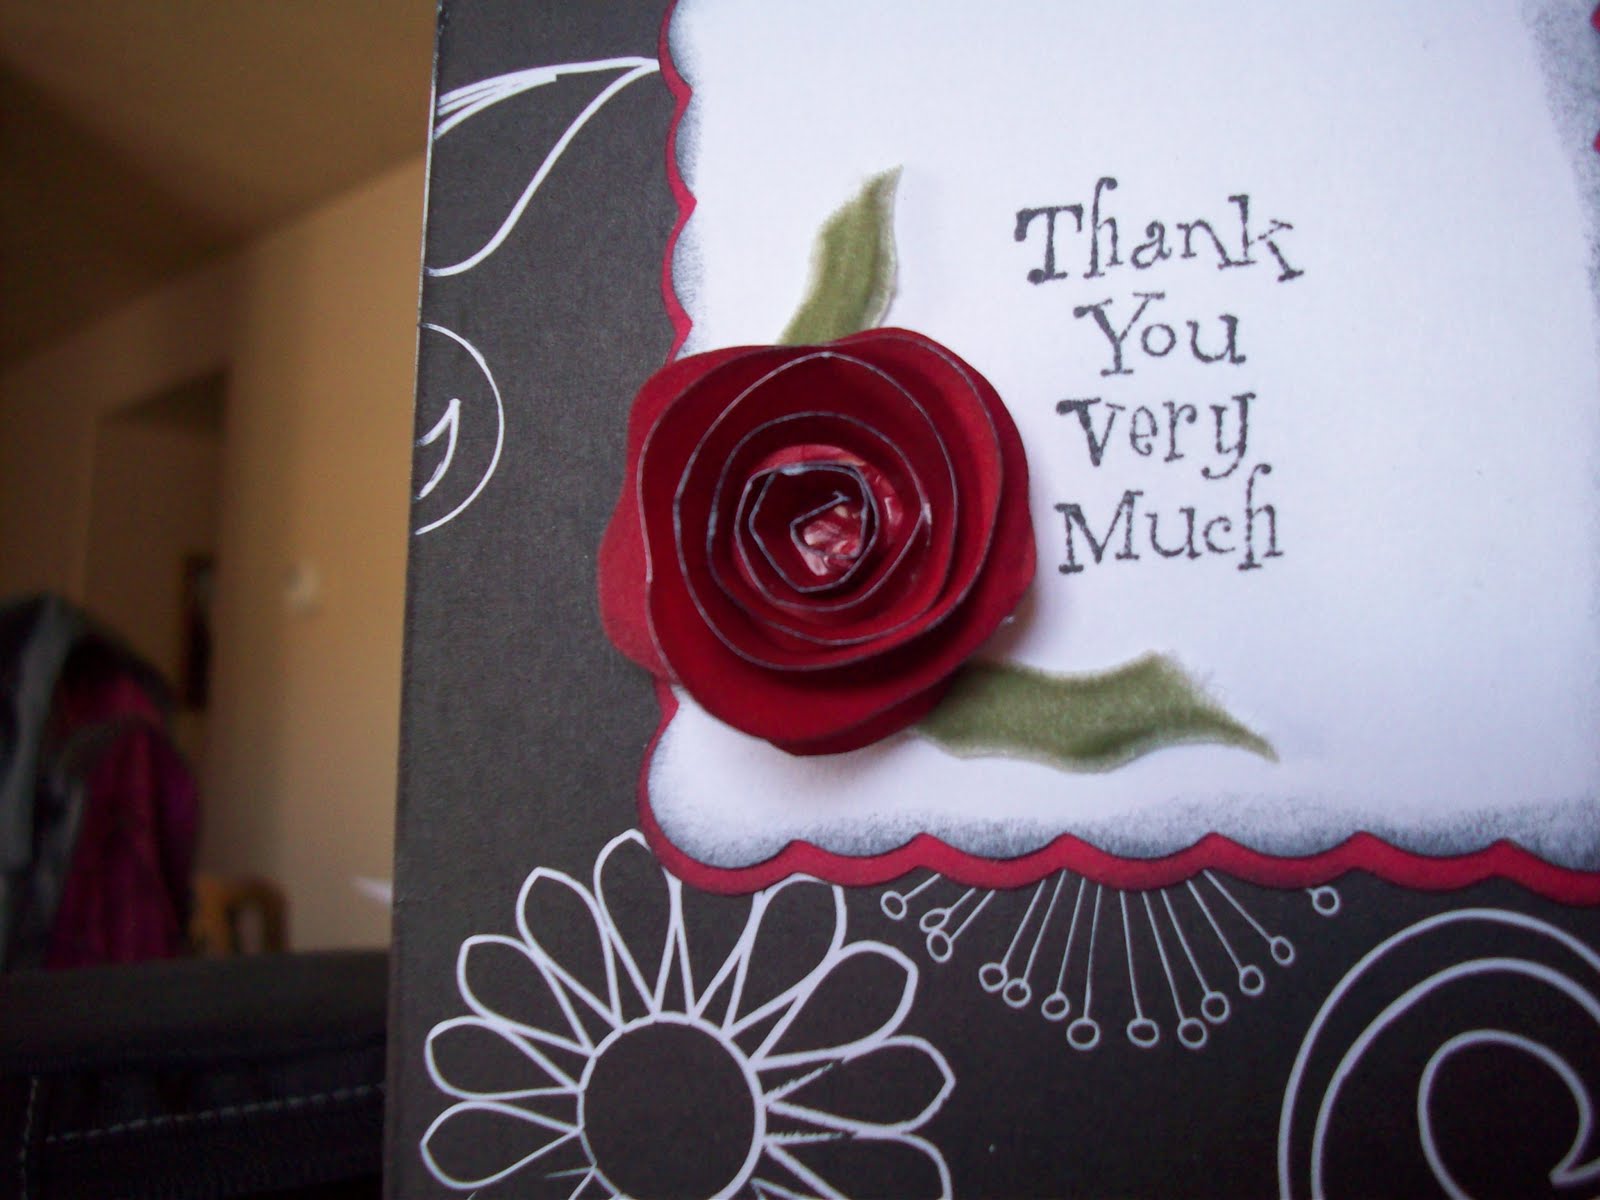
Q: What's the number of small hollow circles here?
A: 13